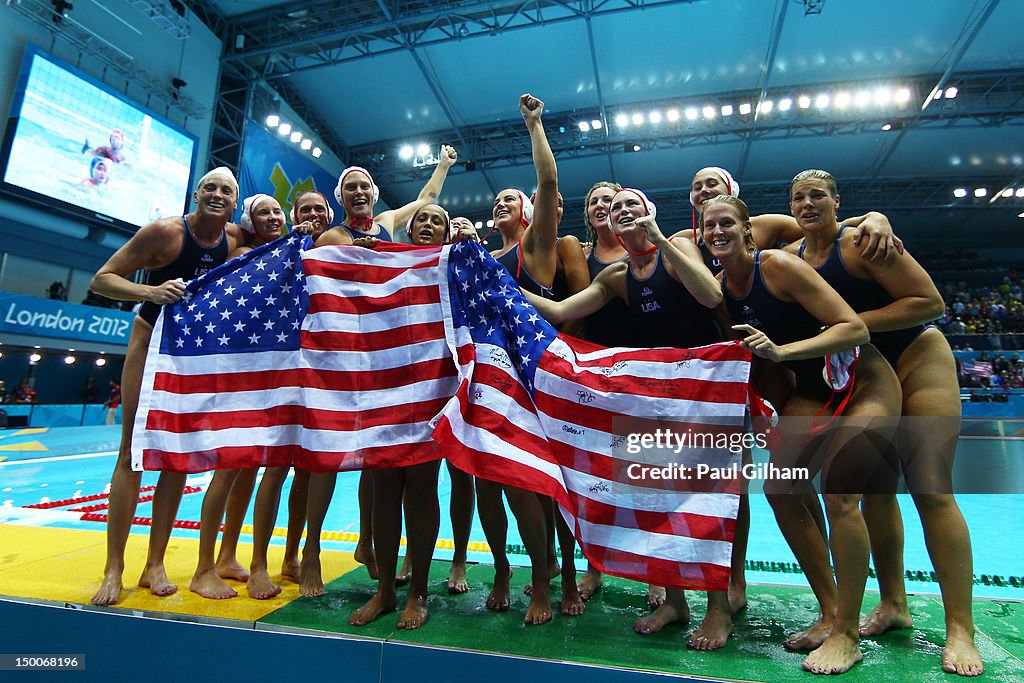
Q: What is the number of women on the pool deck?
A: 13